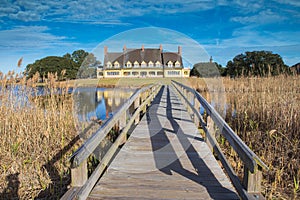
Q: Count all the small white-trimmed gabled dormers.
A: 9